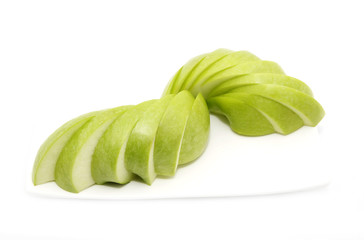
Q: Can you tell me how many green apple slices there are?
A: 15